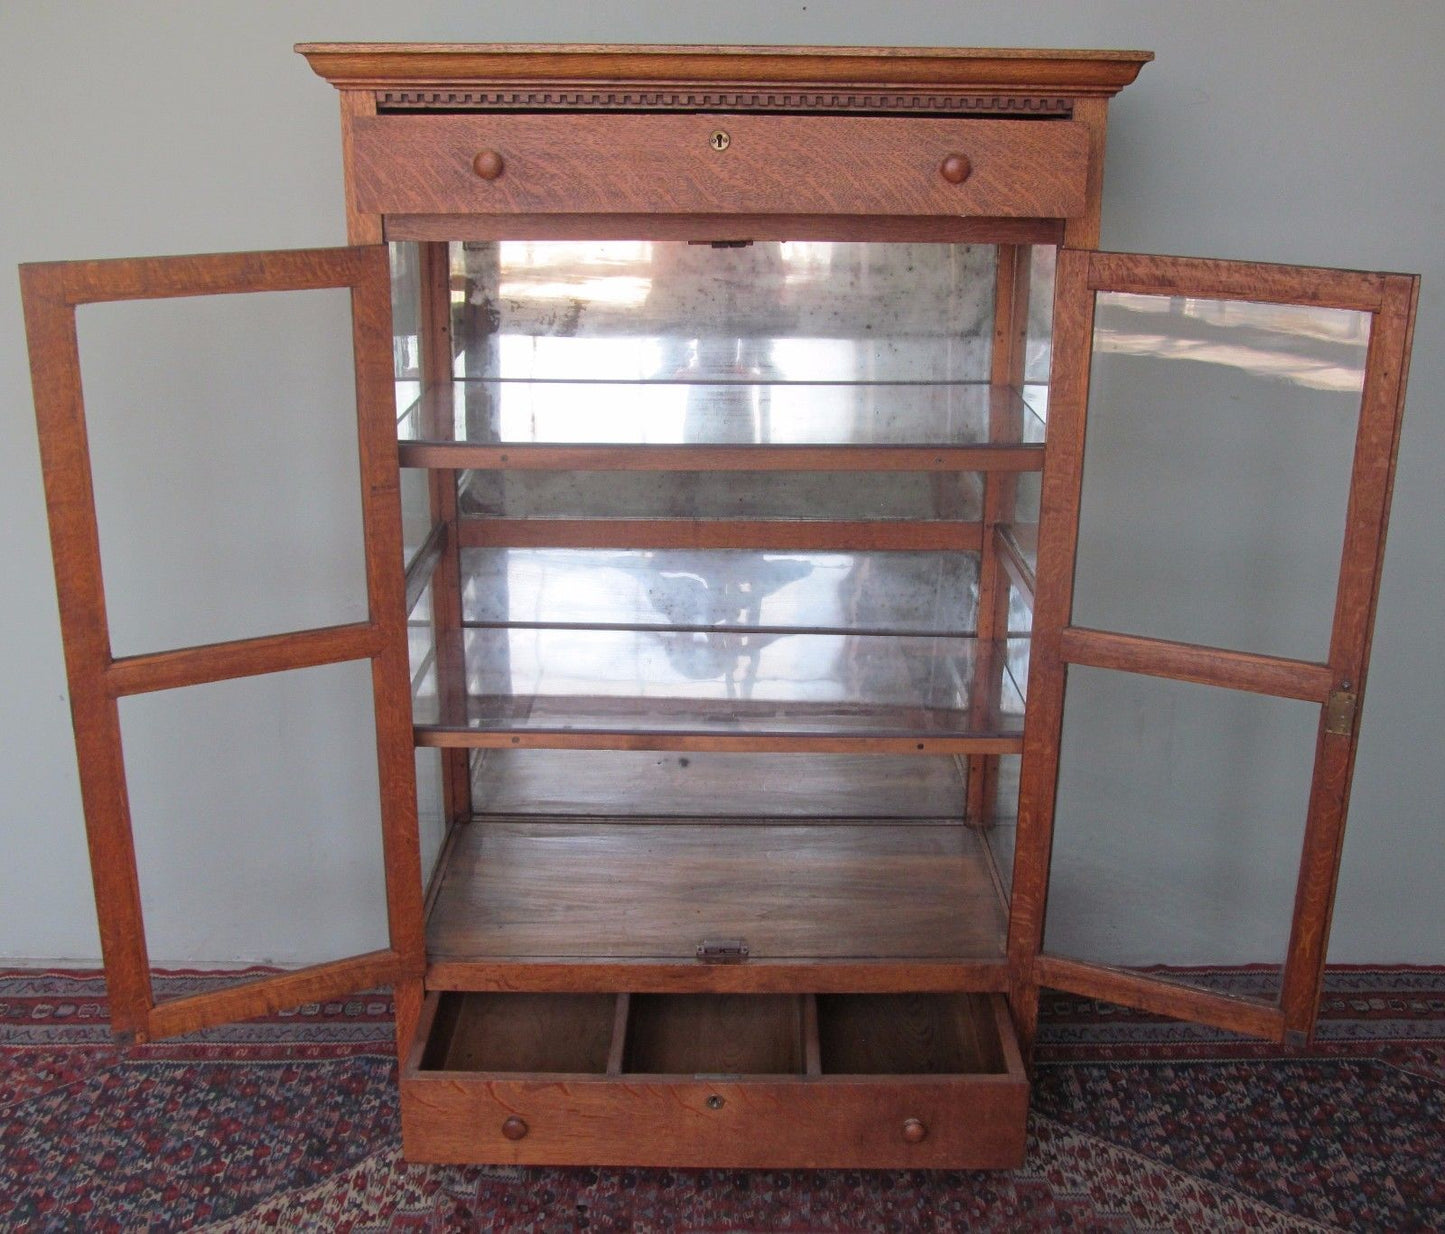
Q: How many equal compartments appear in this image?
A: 3